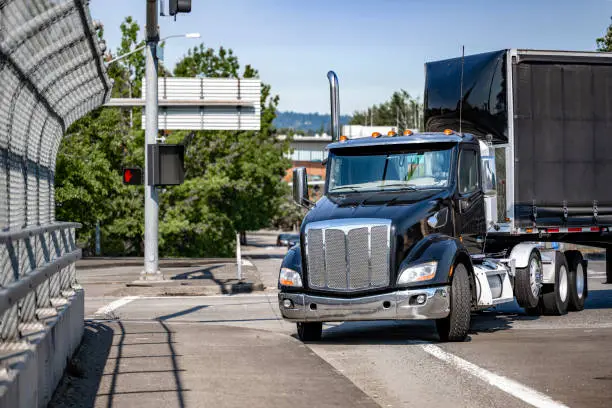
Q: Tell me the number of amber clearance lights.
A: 5